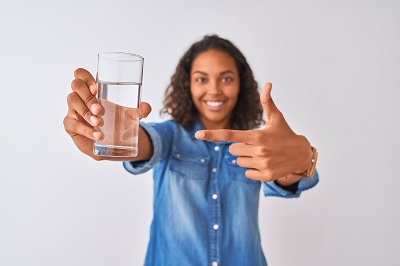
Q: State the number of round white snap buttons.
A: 8